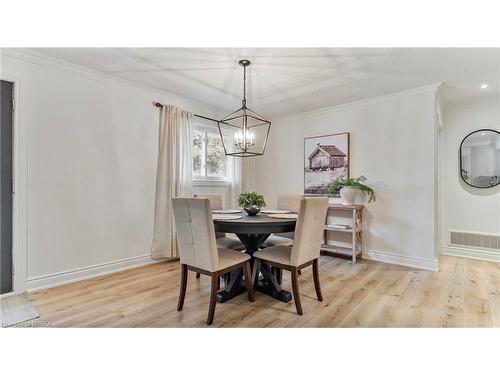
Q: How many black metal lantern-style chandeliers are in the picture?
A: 1